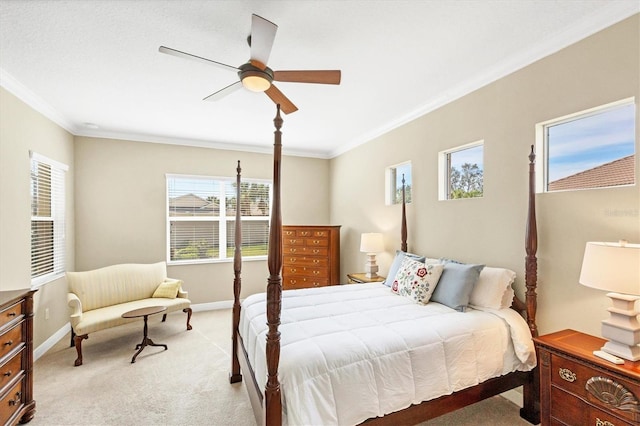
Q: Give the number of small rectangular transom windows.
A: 3